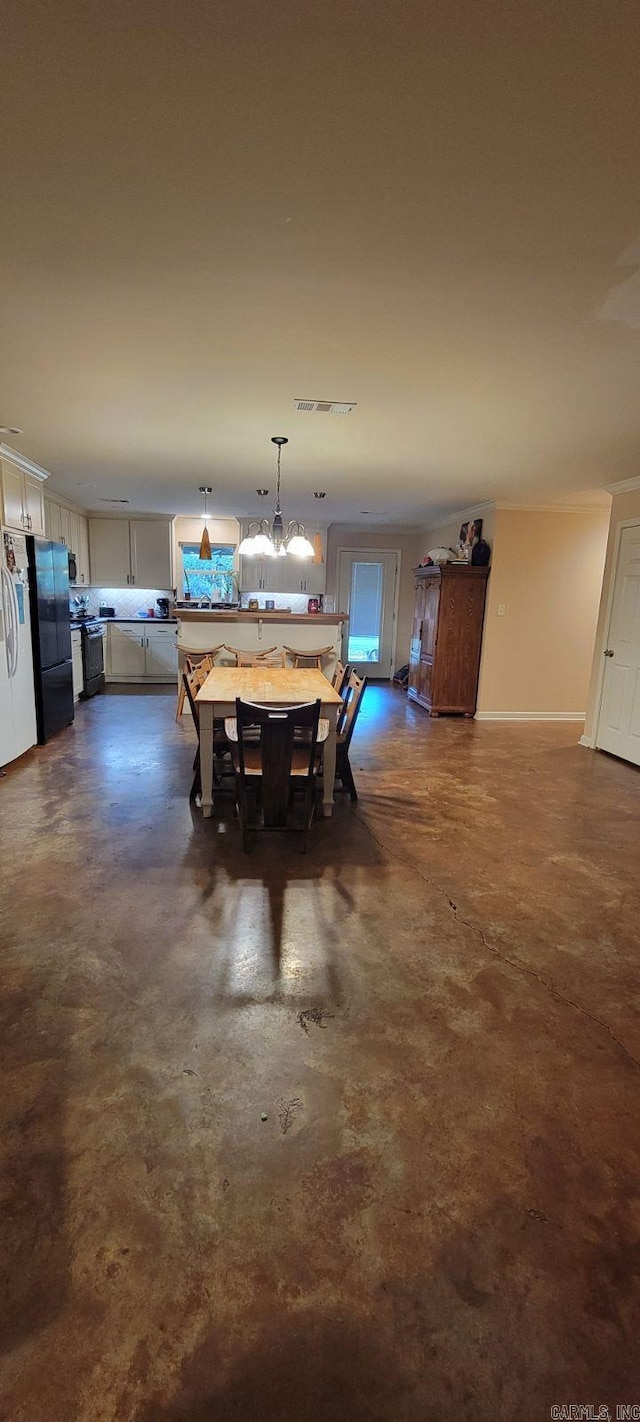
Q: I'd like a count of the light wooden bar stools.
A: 3